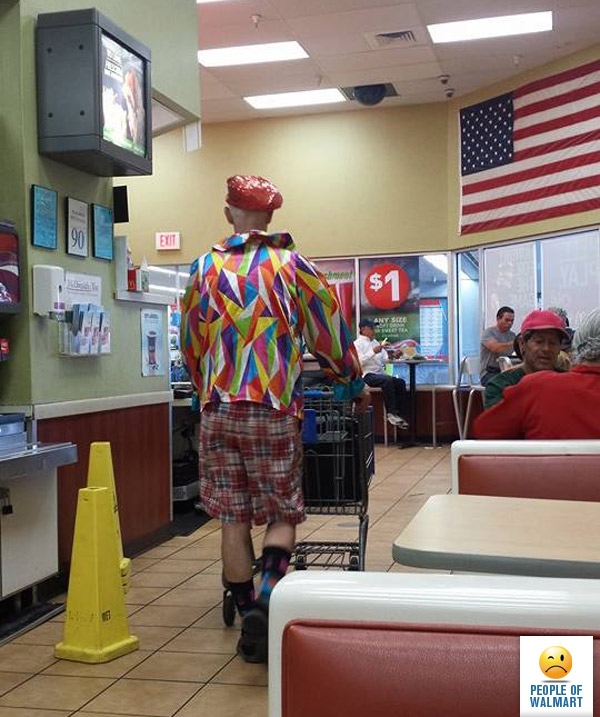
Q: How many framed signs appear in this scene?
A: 3